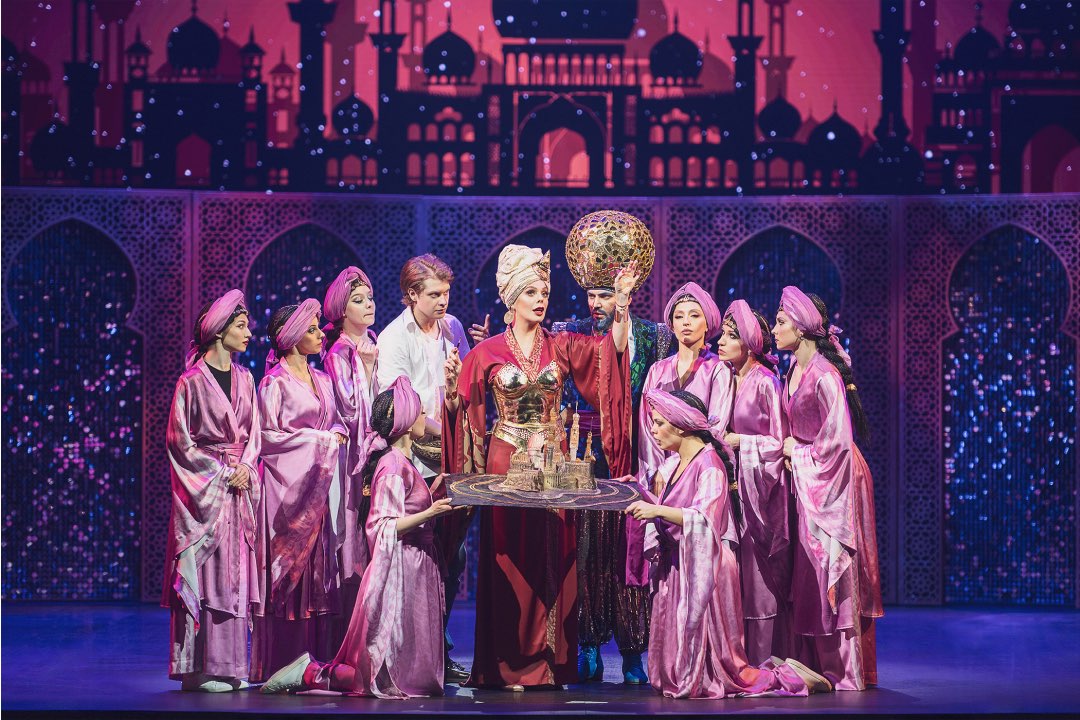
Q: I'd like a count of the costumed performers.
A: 11